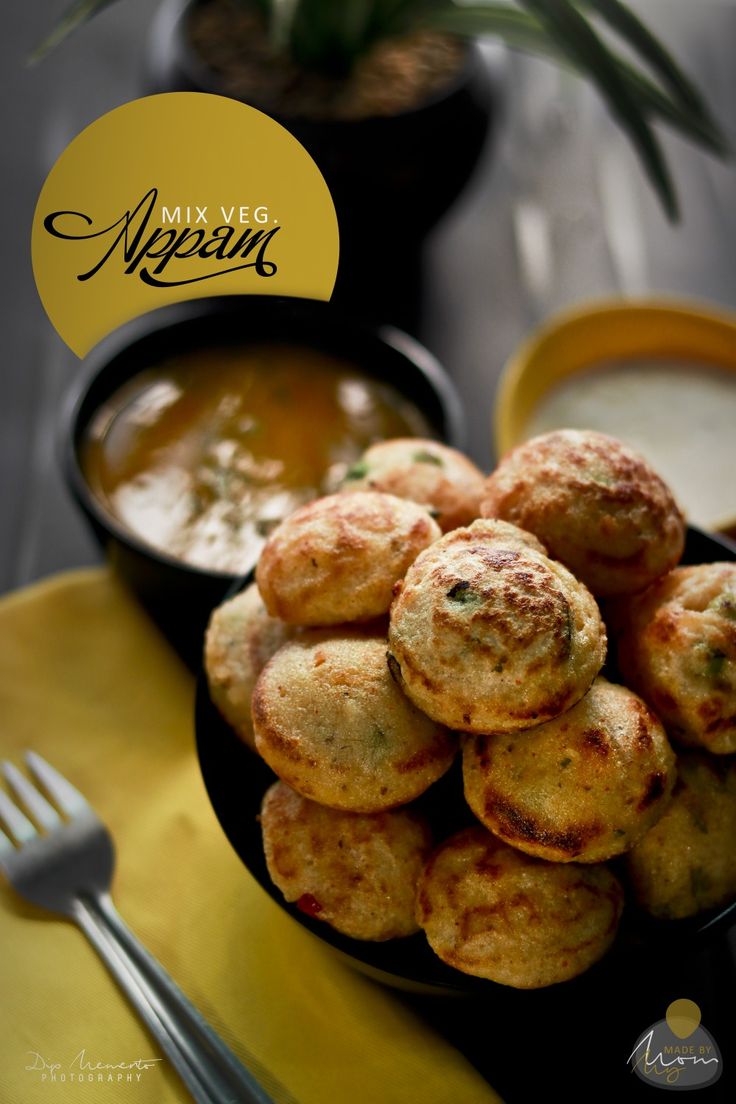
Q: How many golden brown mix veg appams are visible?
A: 11